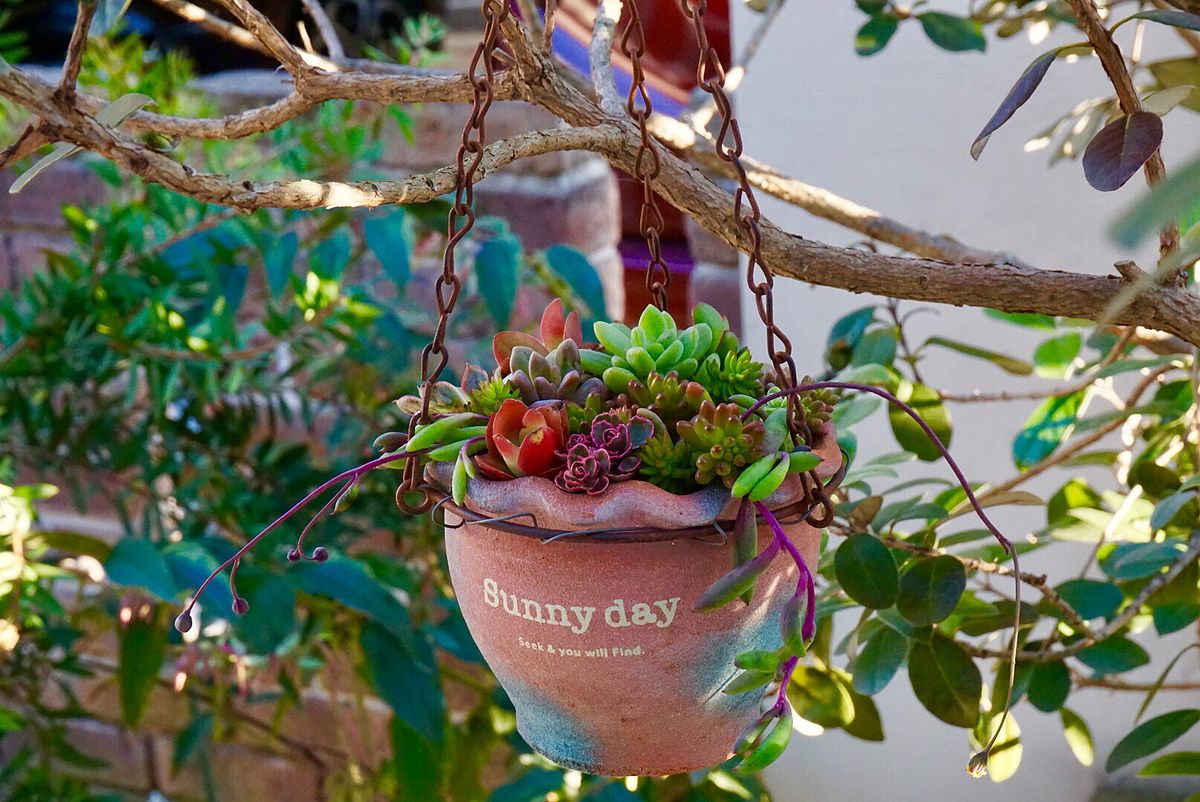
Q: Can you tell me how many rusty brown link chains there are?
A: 3